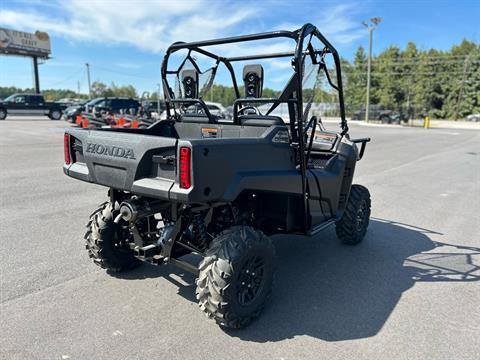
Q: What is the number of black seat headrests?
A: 2